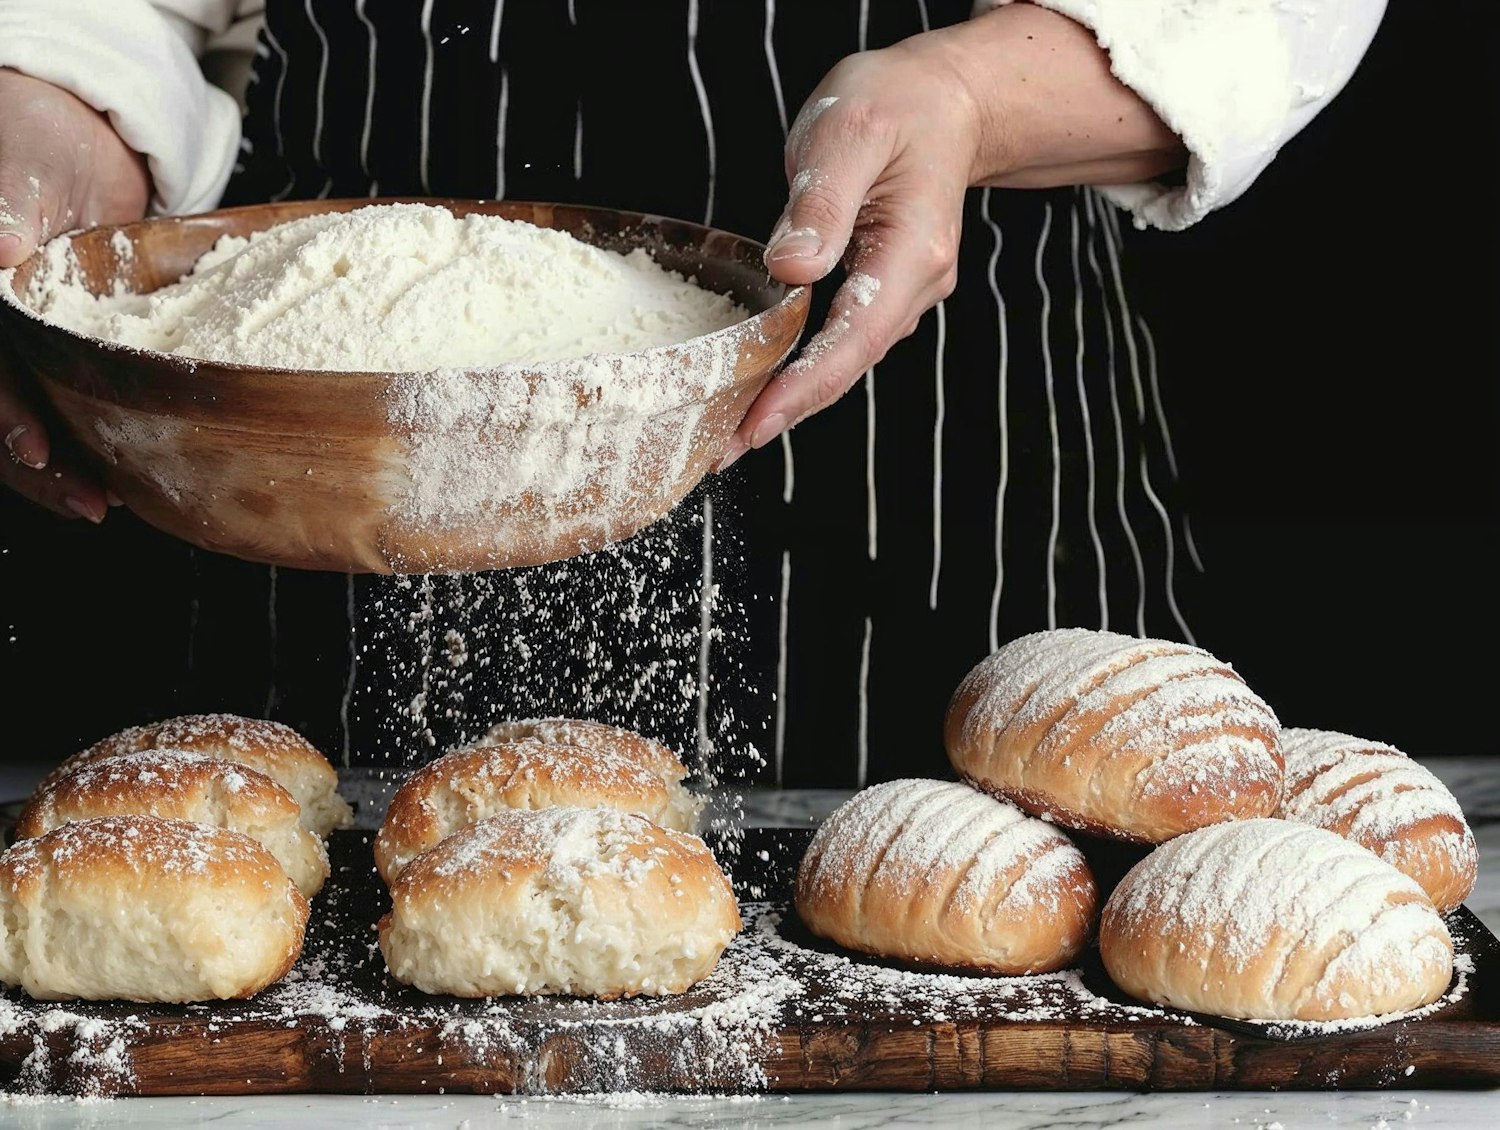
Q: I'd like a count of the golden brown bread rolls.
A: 10